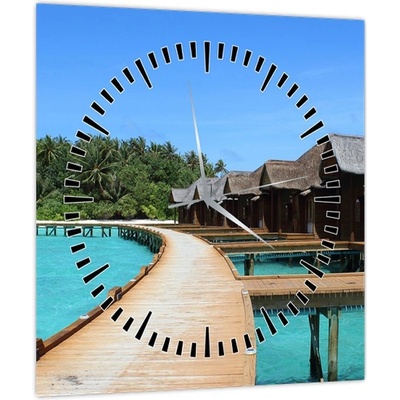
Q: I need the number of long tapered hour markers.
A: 12